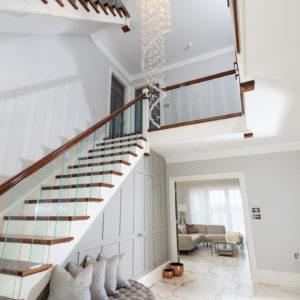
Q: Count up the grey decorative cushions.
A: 4